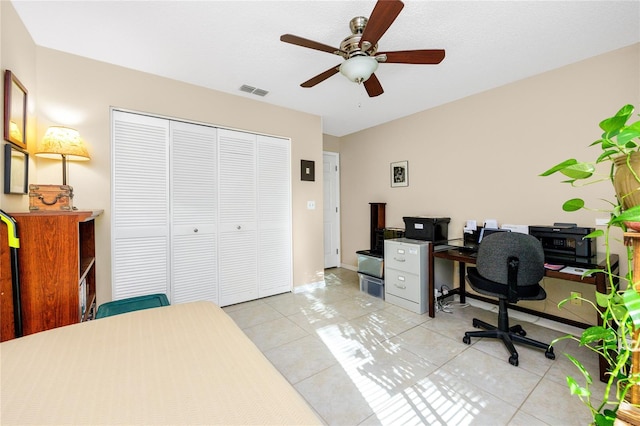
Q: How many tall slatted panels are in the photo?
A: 4